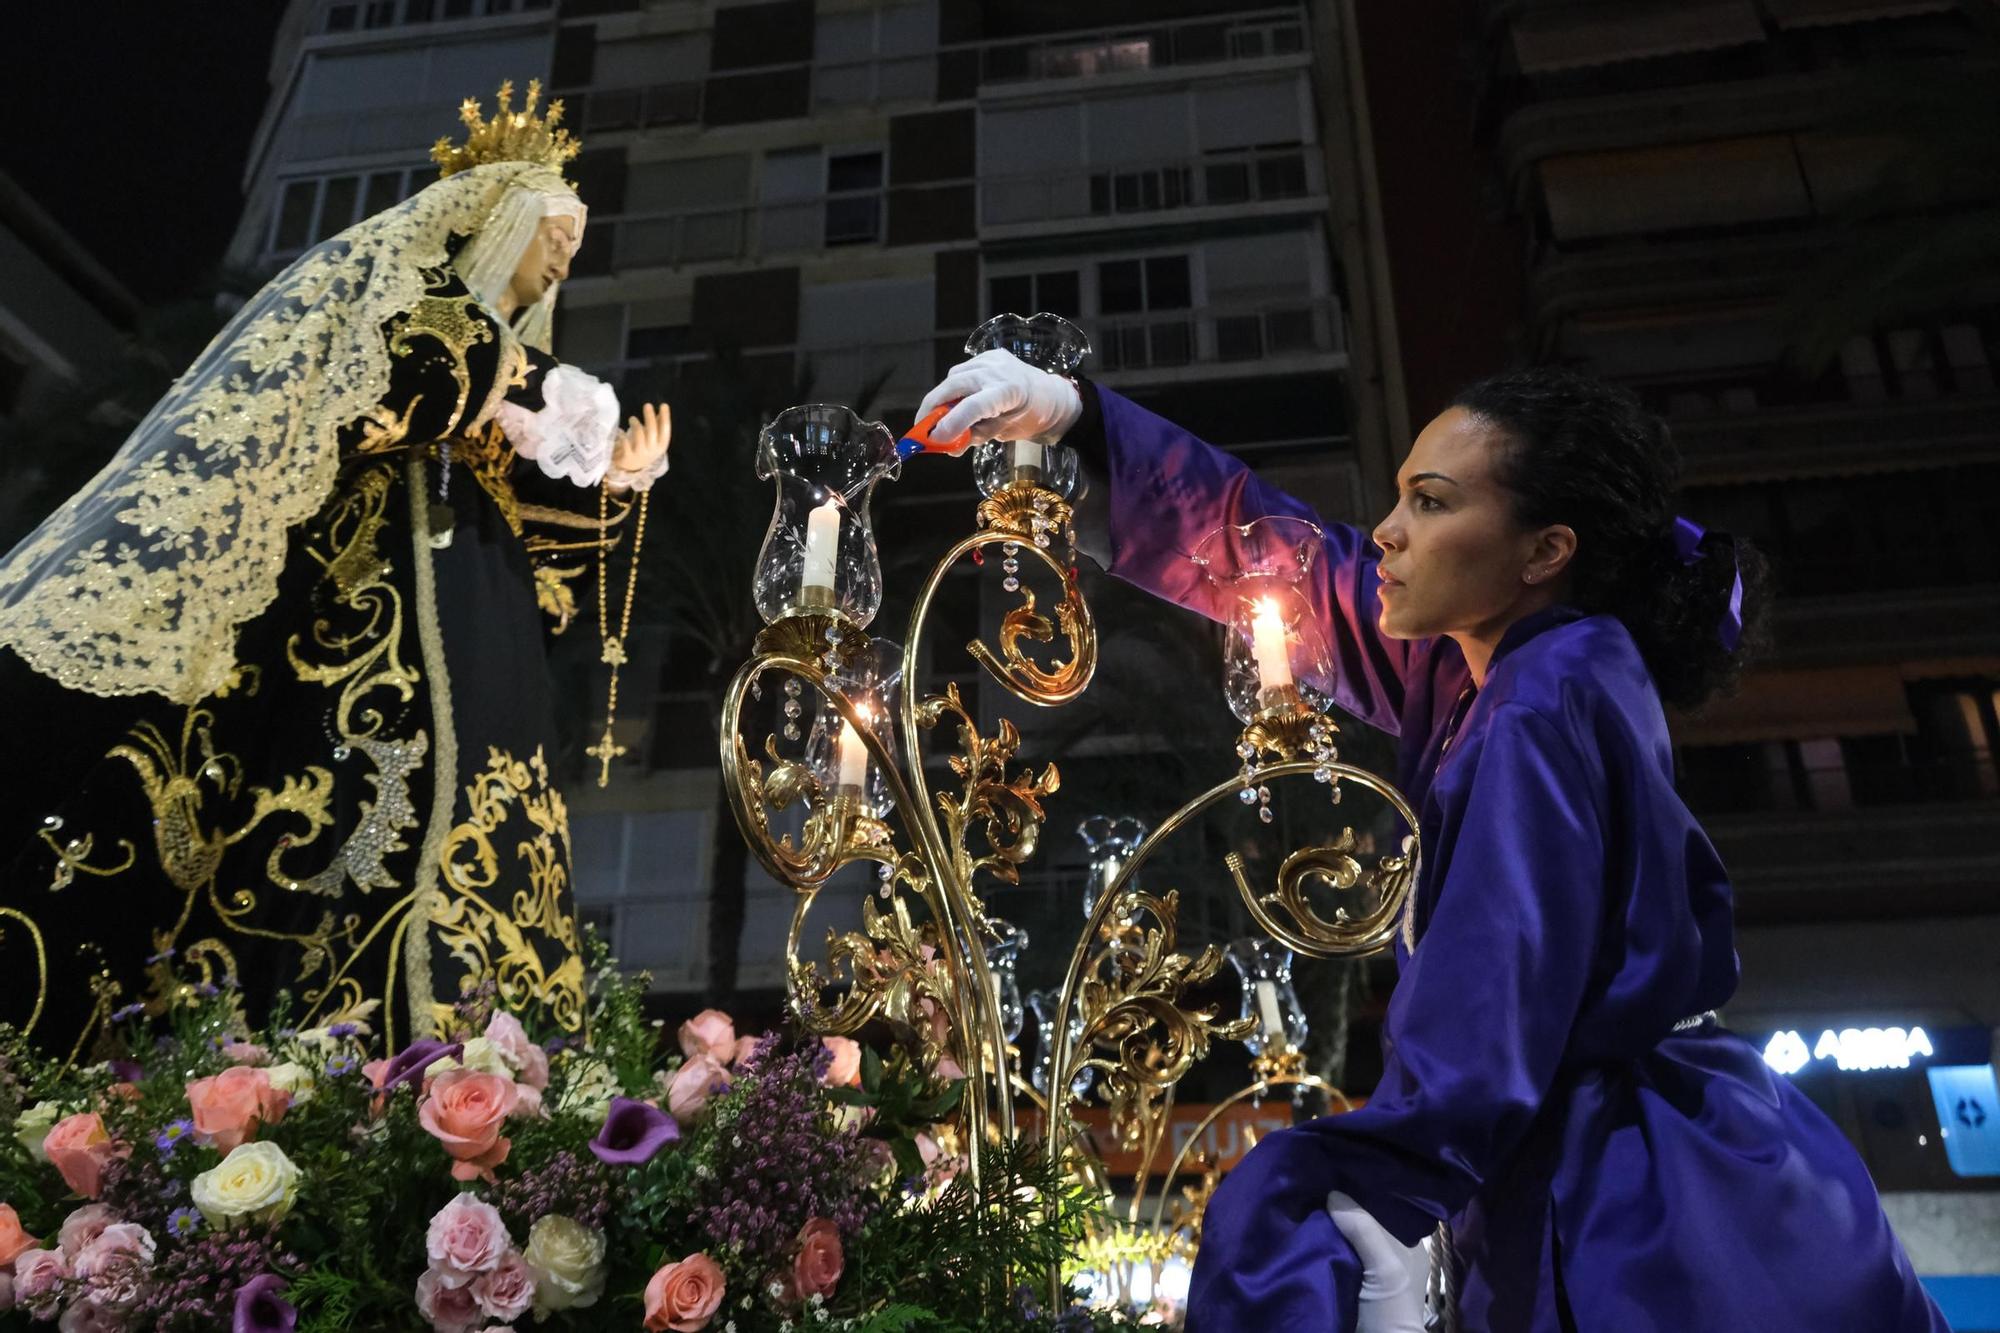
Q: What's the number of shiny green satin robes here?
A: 0